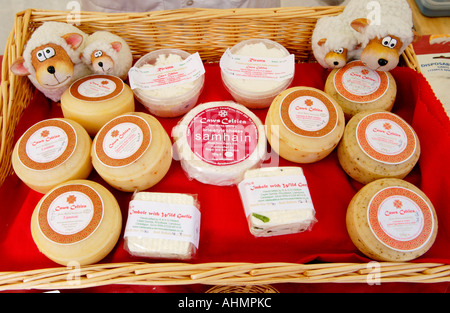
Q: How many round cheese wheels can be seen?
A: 9